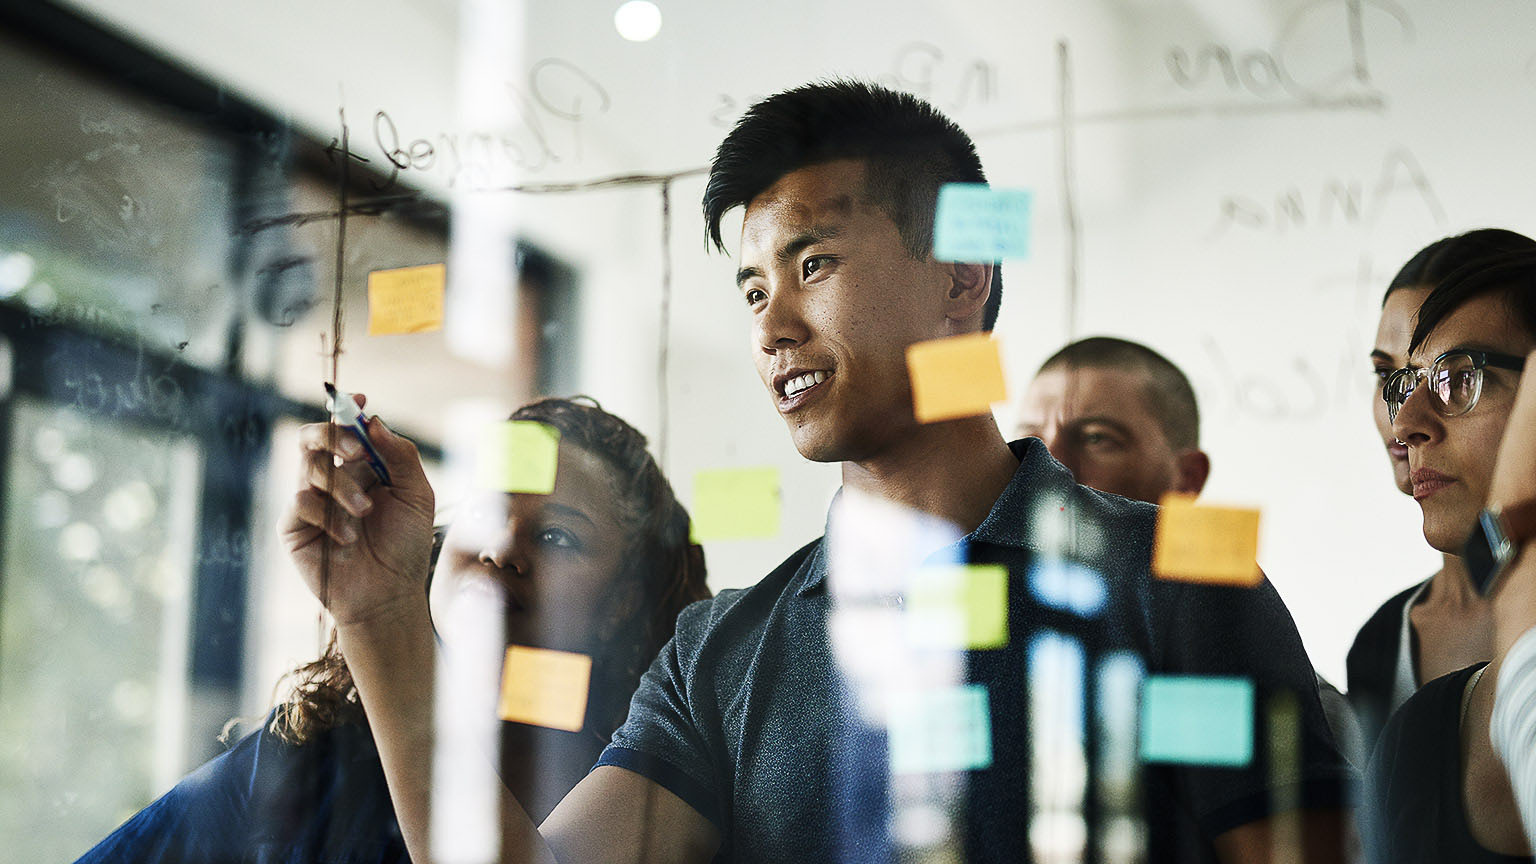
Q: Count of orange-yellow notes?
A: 4